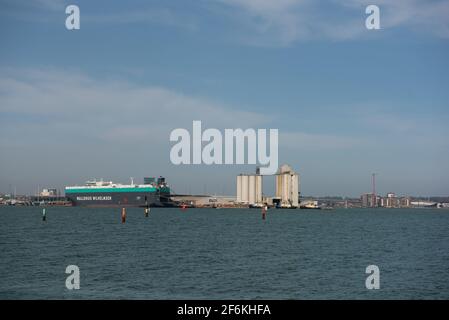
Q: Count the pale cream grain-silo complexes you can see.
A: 2